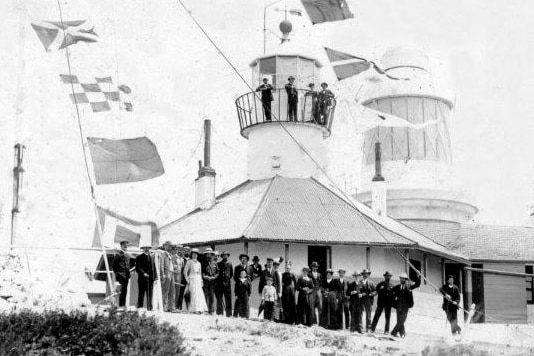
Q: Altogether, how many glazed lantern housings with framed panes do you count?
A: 2